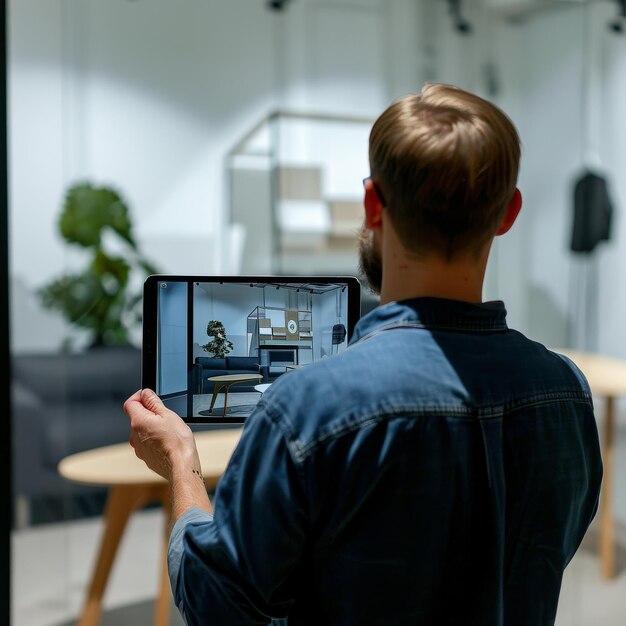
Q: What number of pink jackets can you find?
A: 0